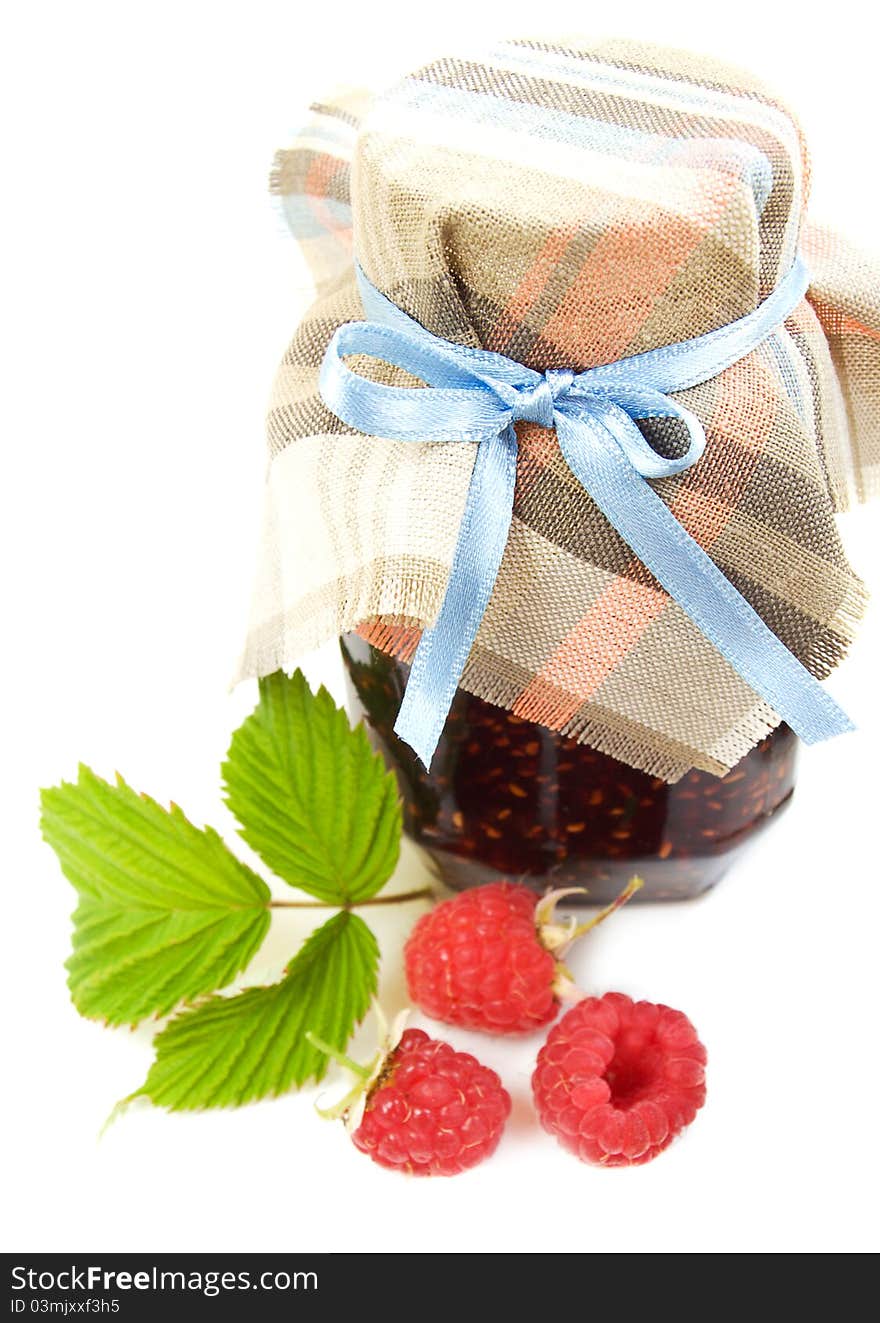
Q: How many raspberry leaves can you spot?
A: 3